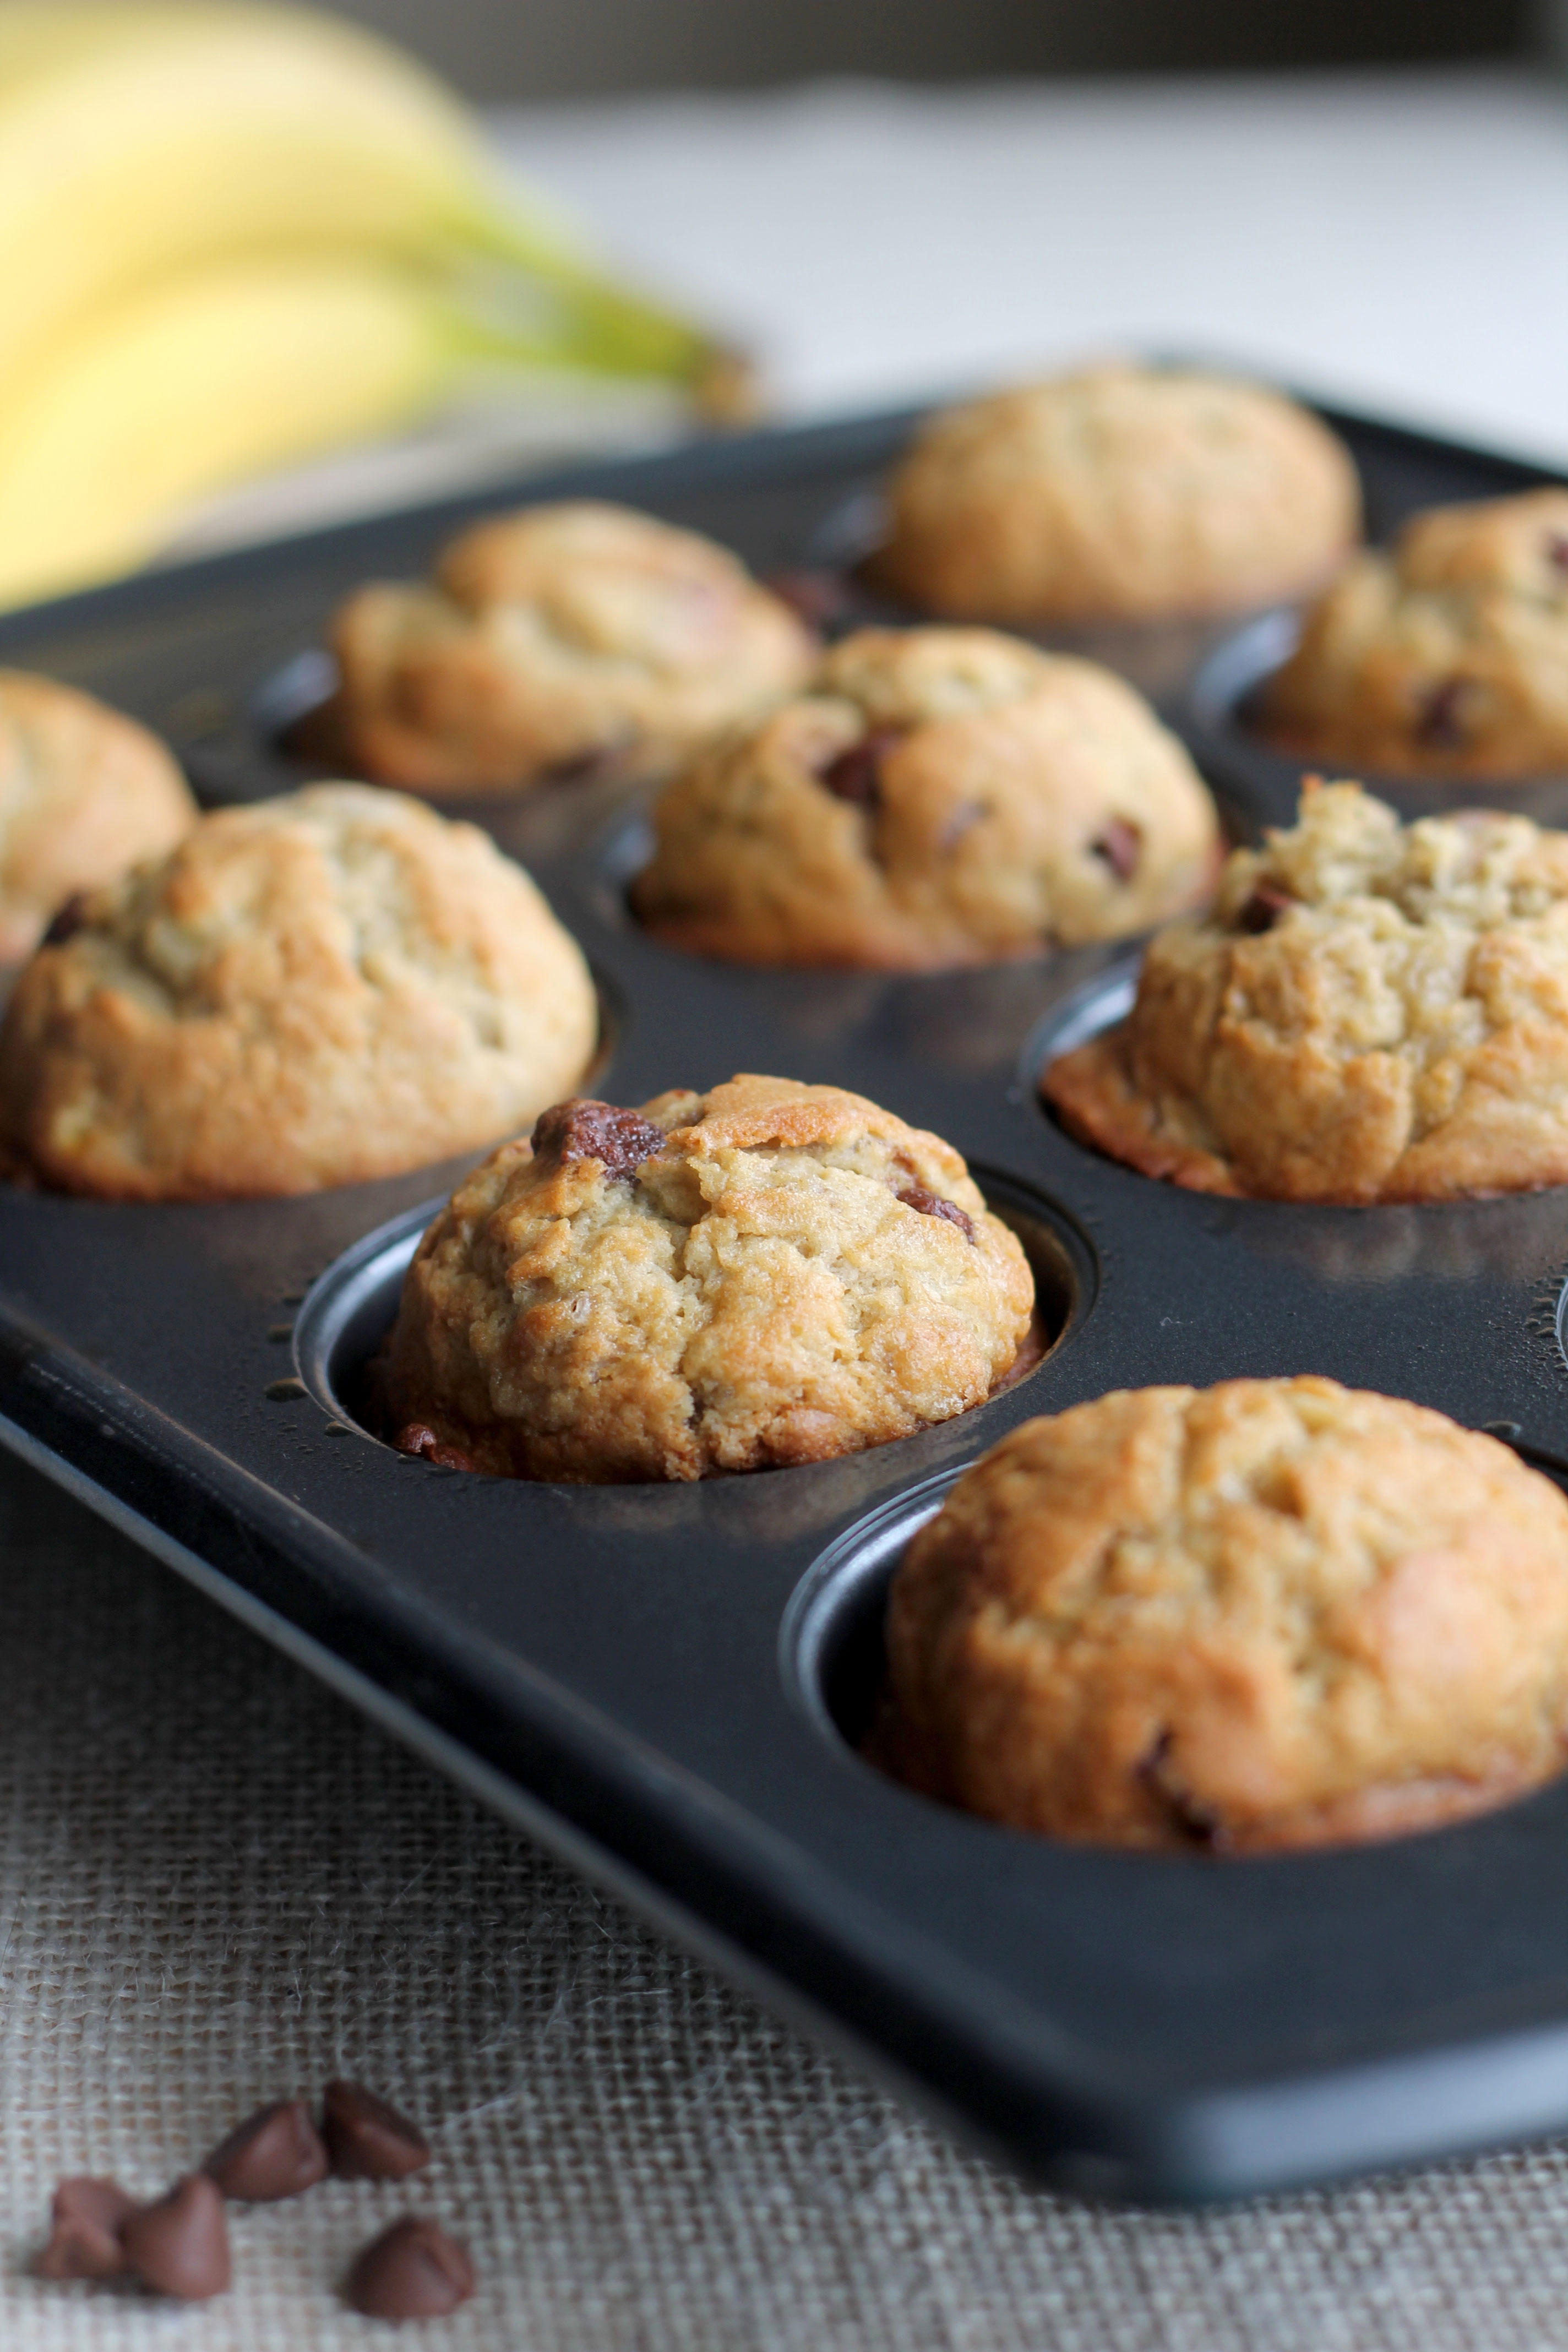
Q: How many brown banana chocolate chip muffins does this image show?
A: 9